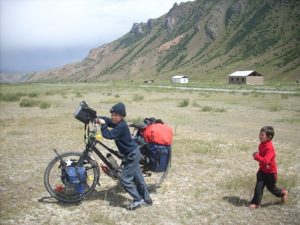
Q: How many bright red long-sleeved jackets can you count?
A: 1